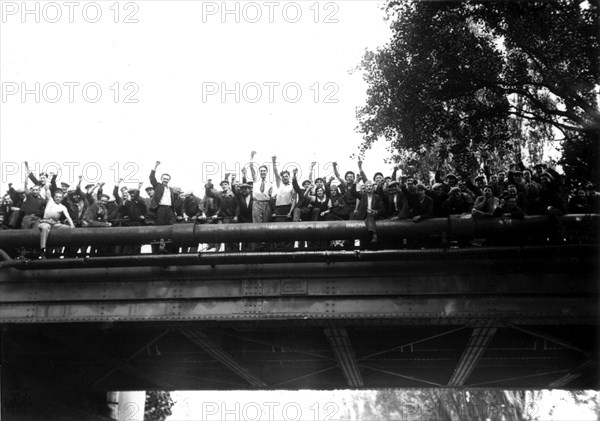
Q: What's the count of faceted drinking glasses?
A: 0